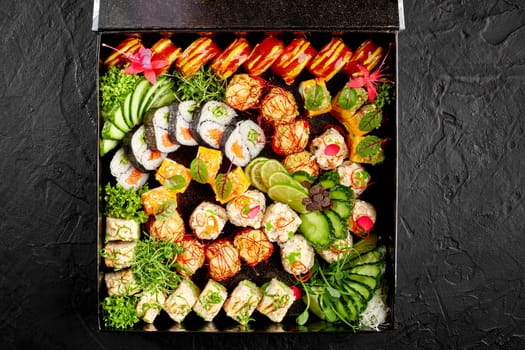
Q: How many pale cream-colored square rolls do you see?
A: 8